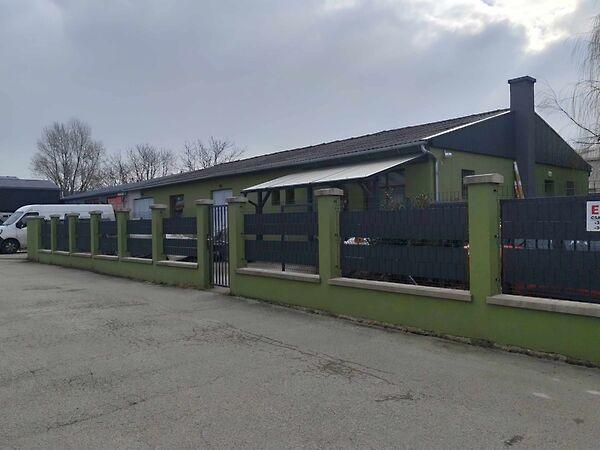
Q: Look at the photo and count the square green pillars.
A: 10